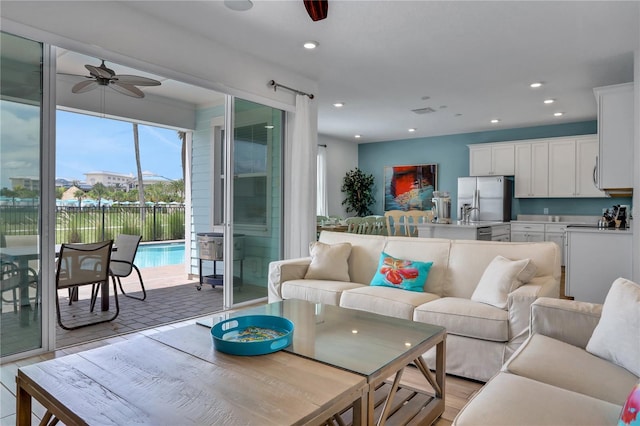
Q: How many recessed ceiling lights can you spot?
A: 8